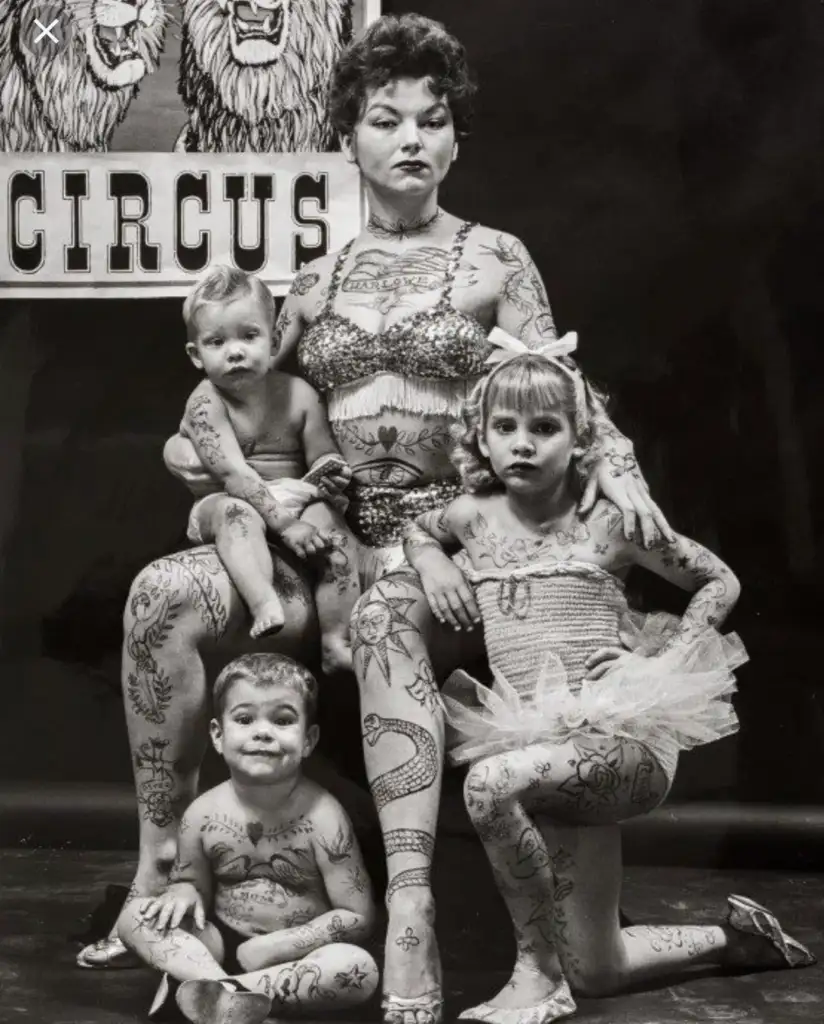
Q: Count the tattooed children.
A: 3